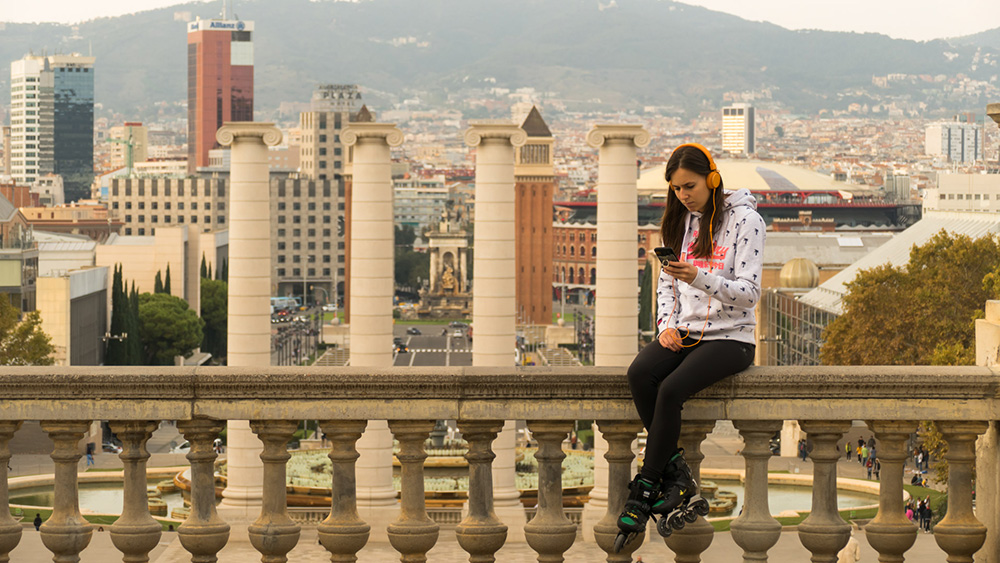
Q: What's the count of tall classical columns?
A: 4